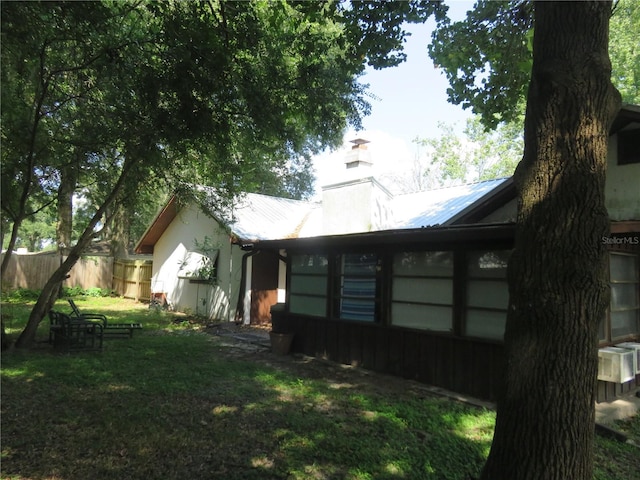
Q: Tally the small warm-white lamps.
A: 0